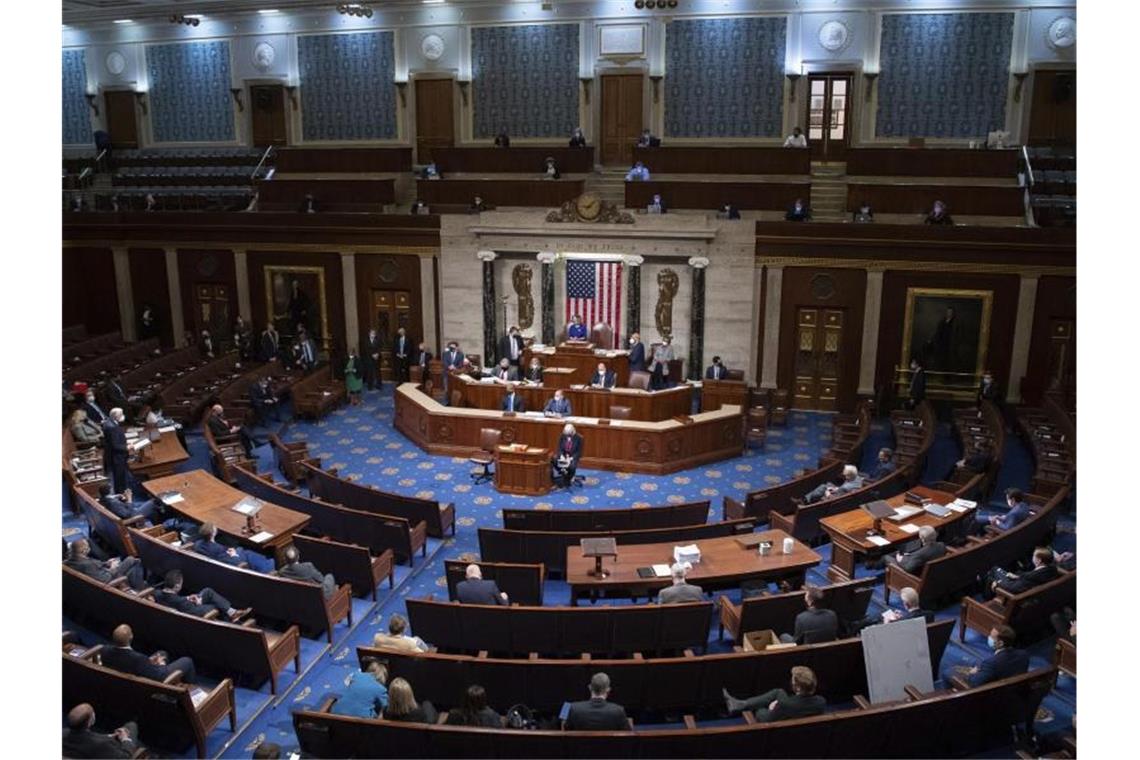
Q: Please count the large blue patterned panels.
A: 6